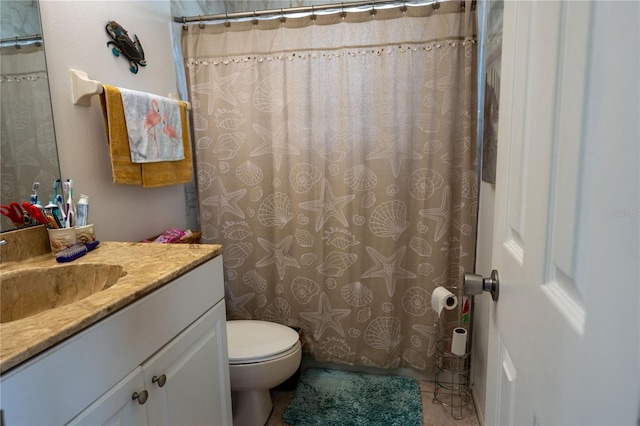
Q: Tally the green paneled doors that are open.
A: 0